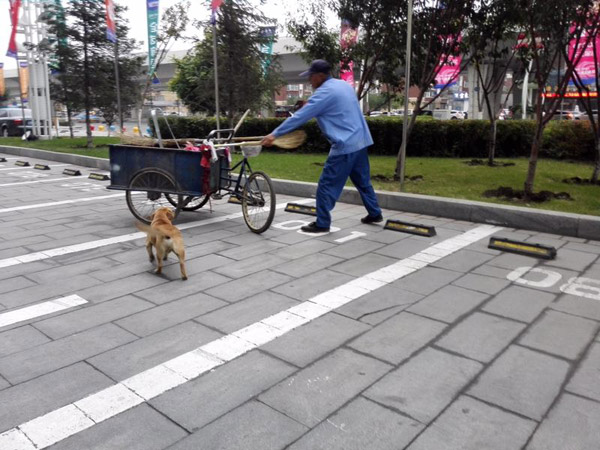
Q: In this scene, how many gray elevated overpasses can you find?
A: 1